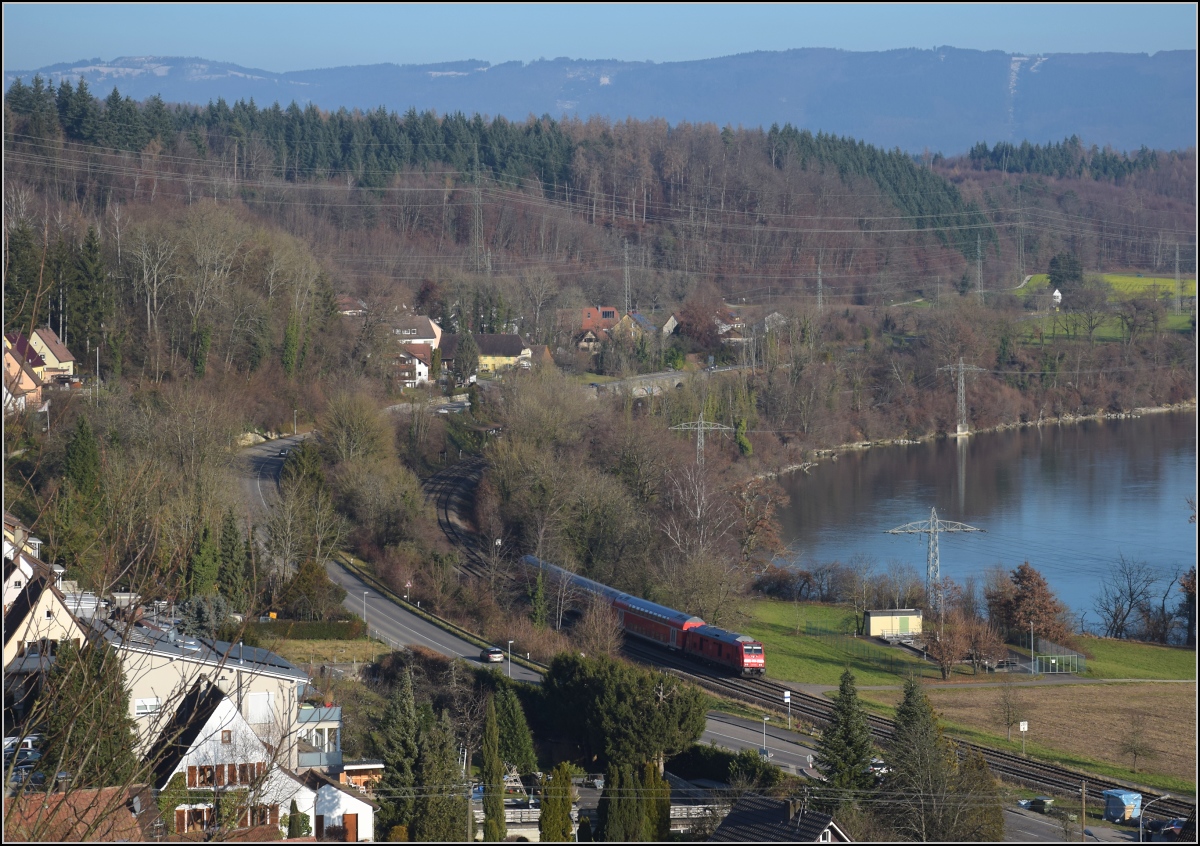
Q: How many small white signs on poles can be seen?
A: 2